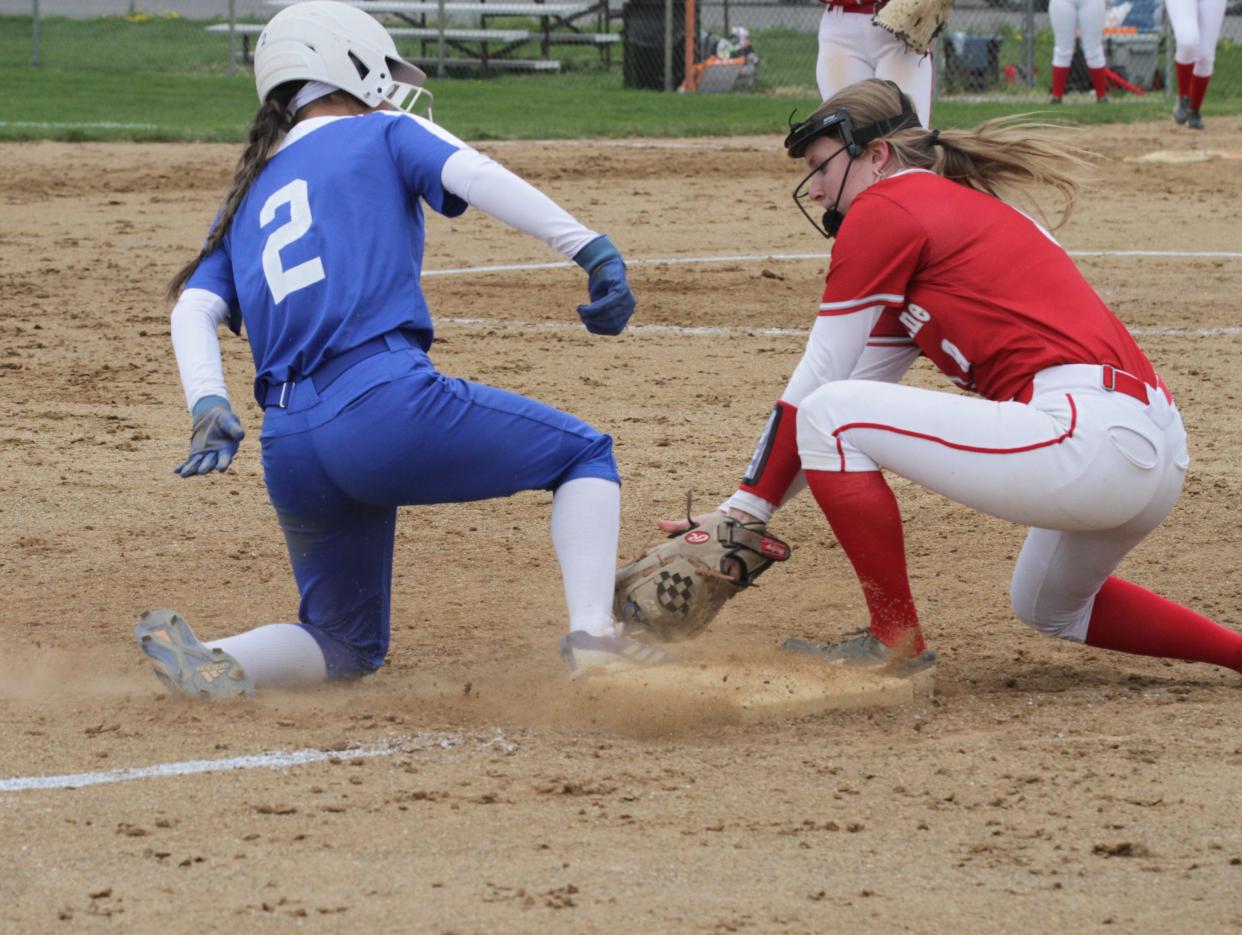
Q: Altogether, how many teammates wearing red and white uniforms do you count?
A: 4